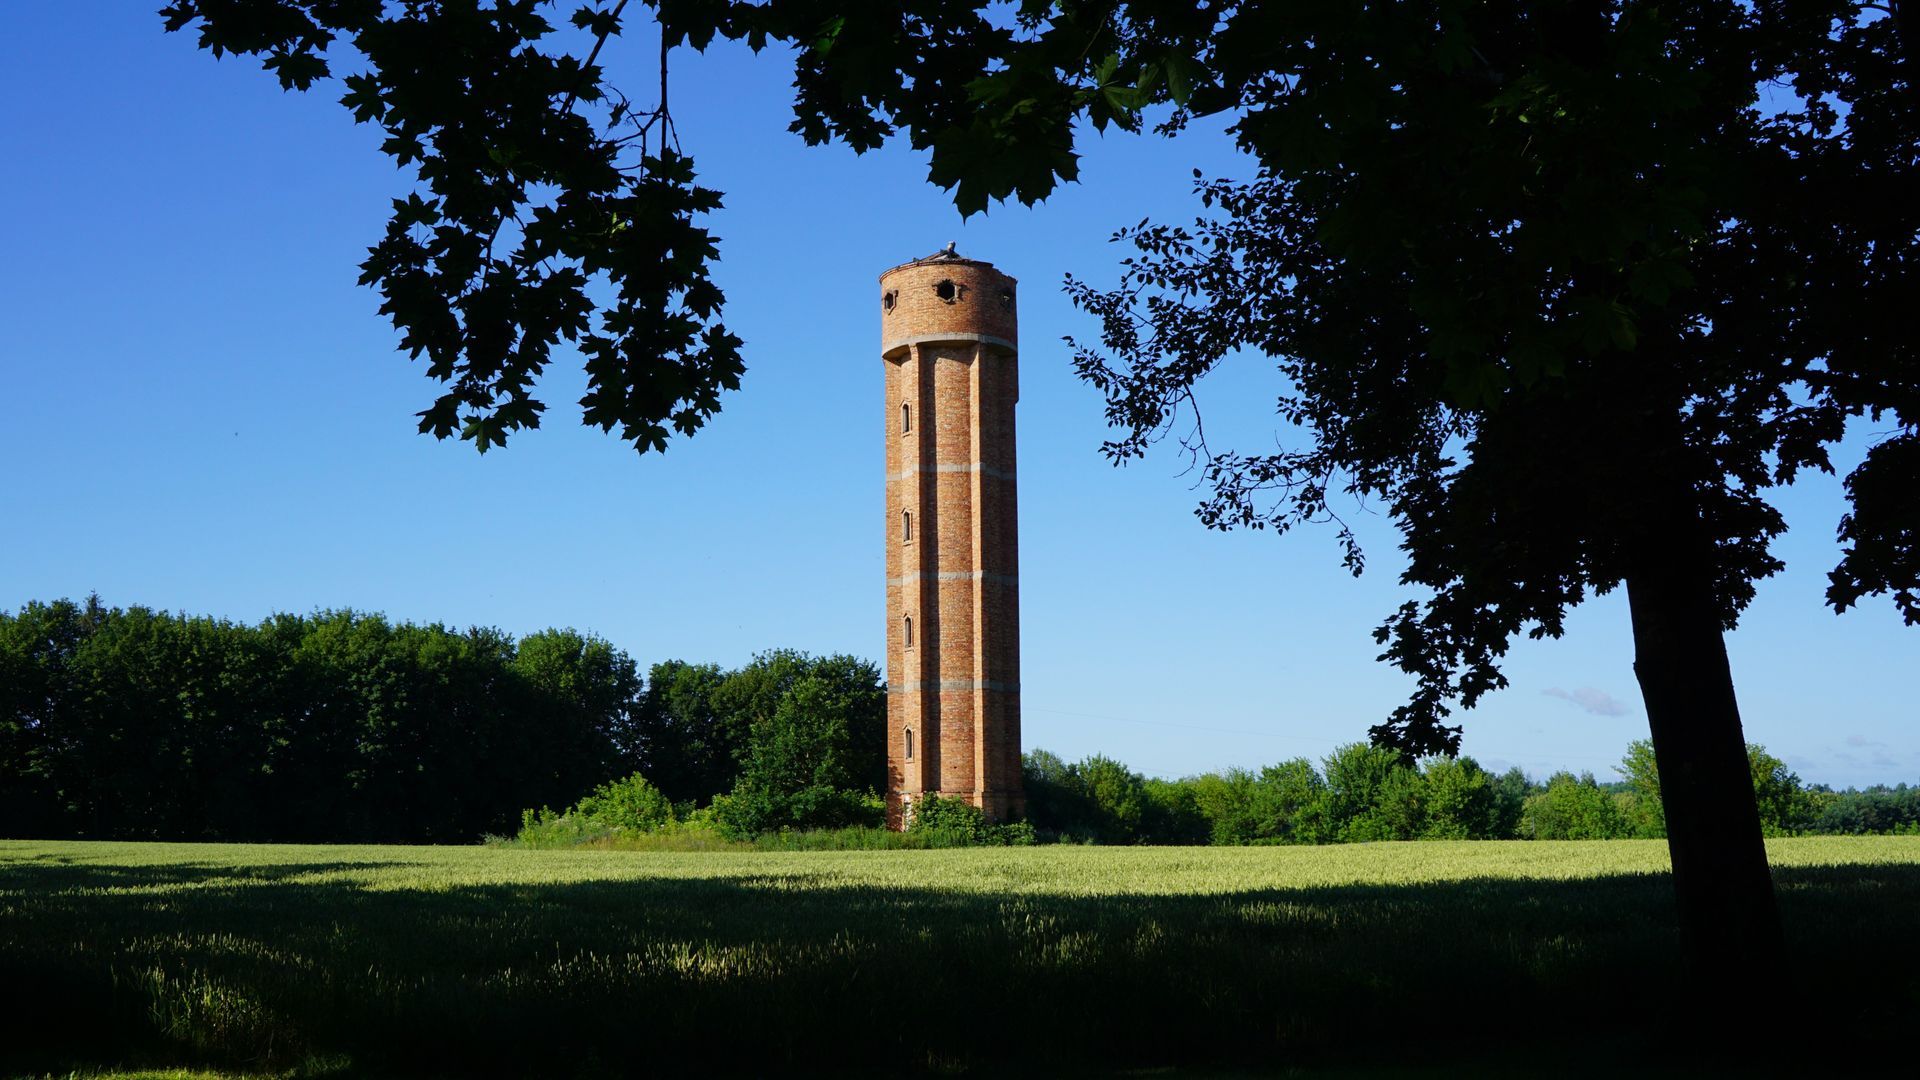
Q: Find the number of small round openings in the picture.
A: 3